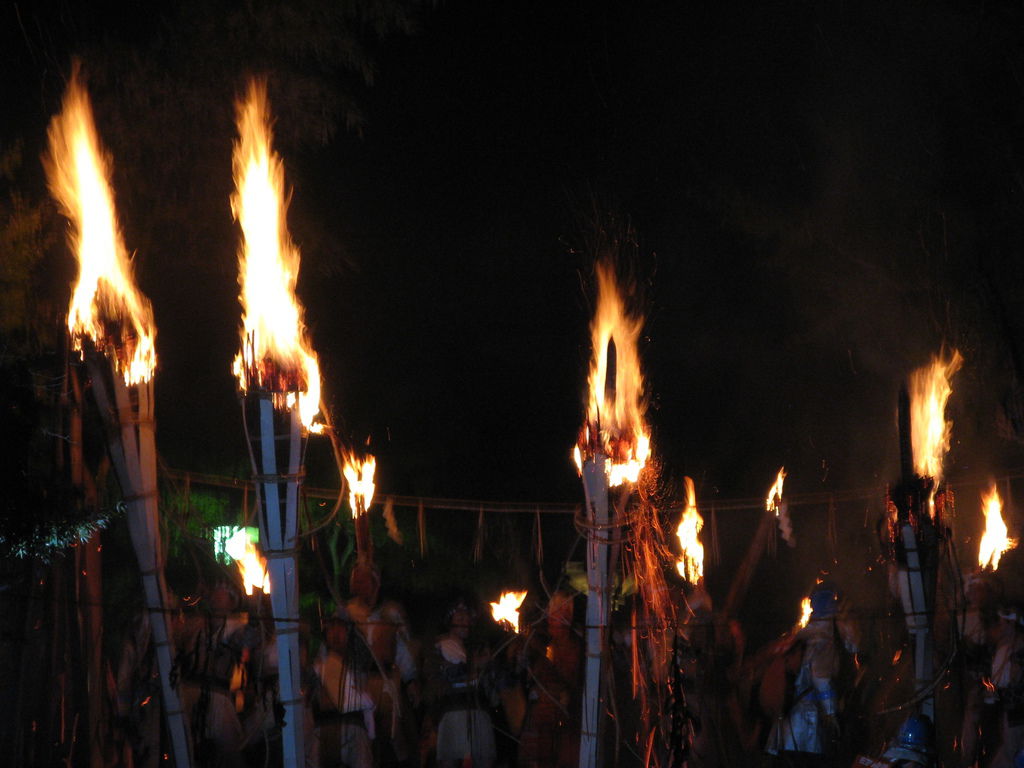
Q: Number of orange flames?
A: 11